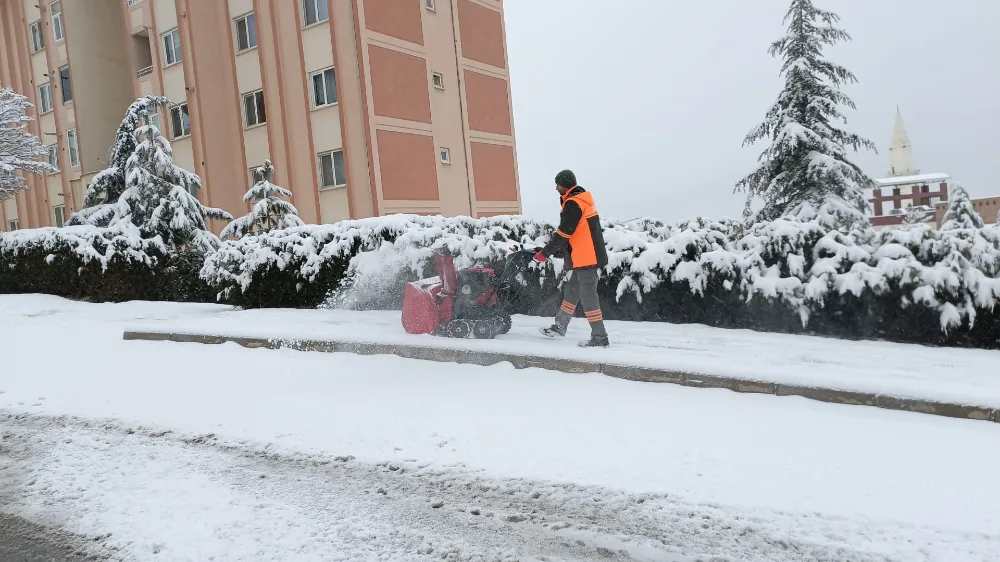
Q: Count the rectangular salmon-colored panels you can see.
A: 6